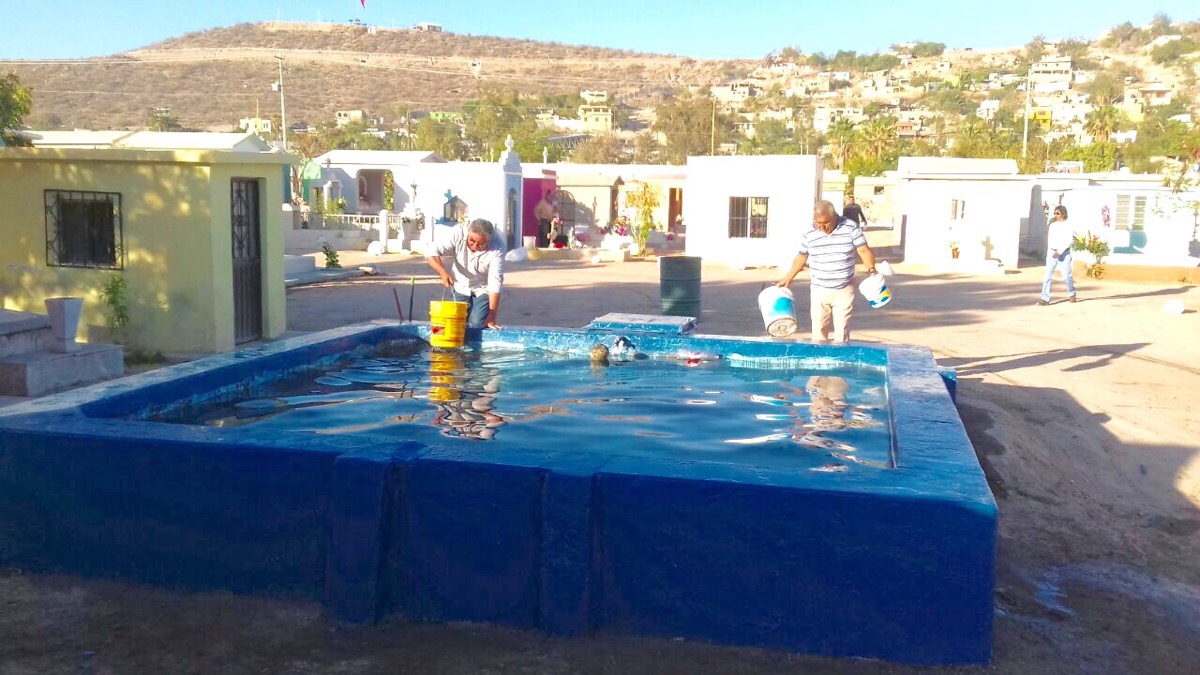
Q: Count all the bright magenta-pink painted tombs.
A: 1